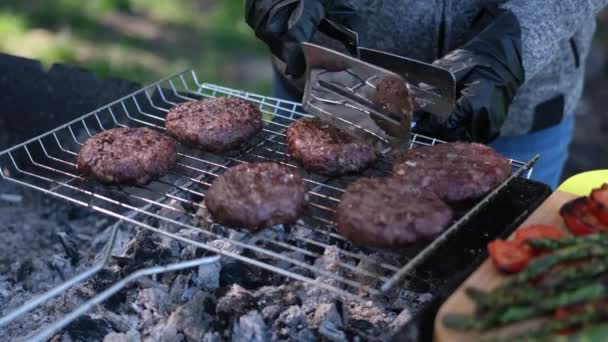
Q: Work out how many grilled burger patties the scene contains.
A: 6